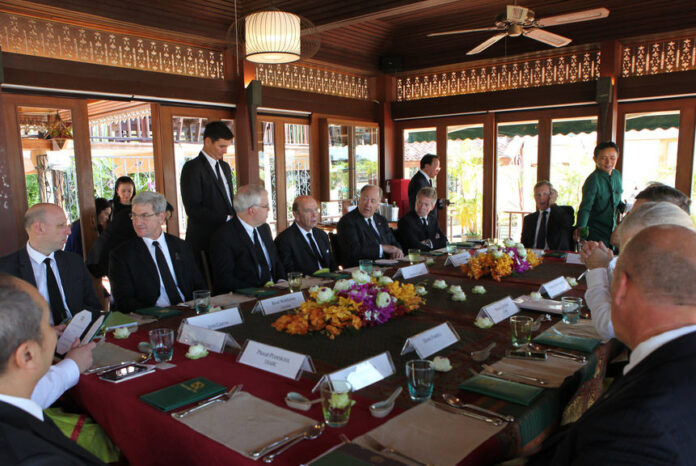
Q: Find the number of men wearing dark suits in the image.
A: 11